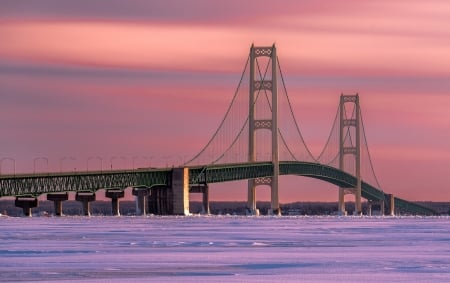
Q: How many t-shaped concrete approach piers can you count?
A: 5